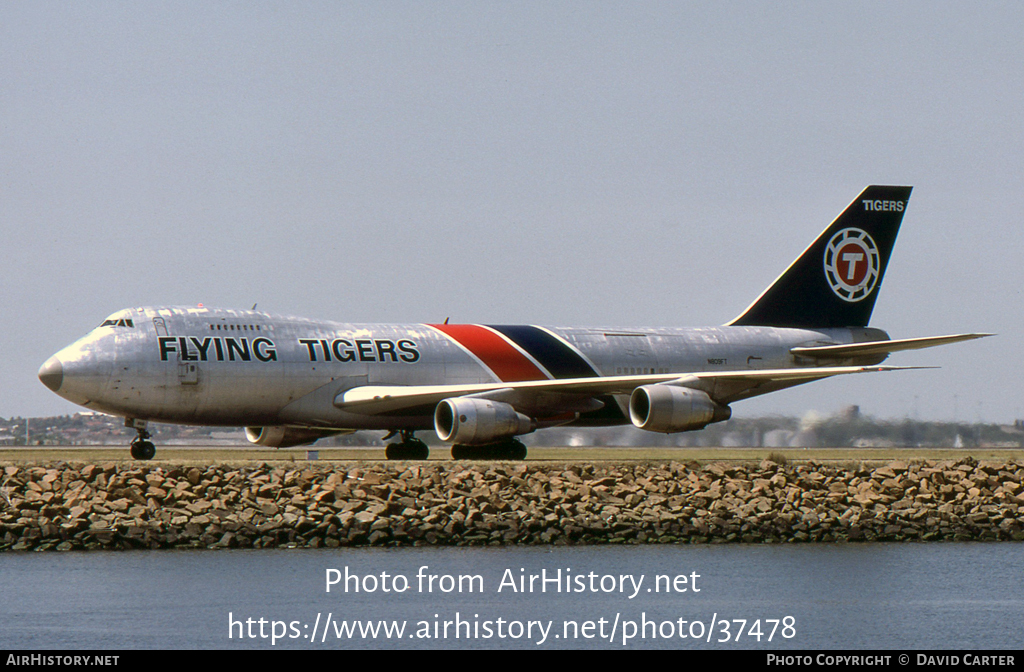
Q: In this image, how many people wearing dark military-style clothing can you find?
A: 0